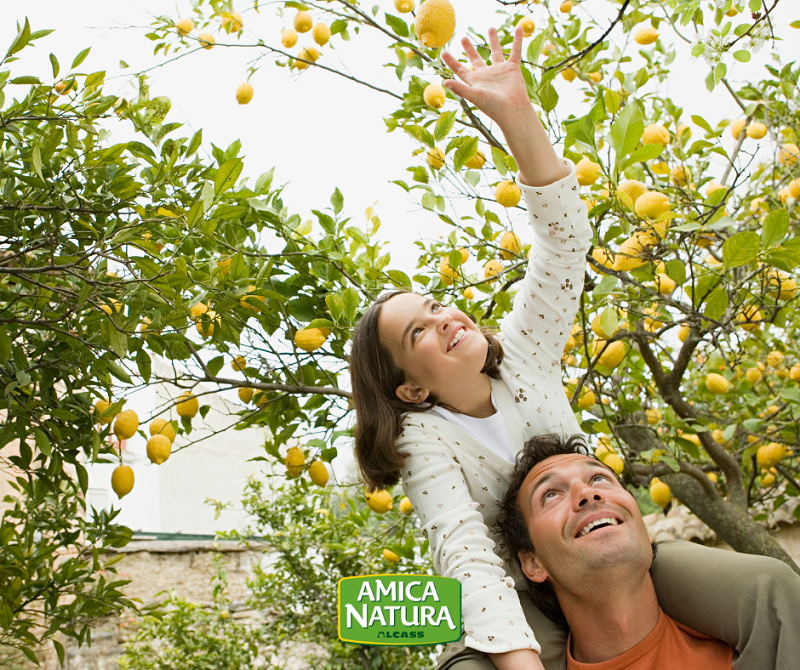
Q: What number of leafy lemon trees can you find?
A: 2